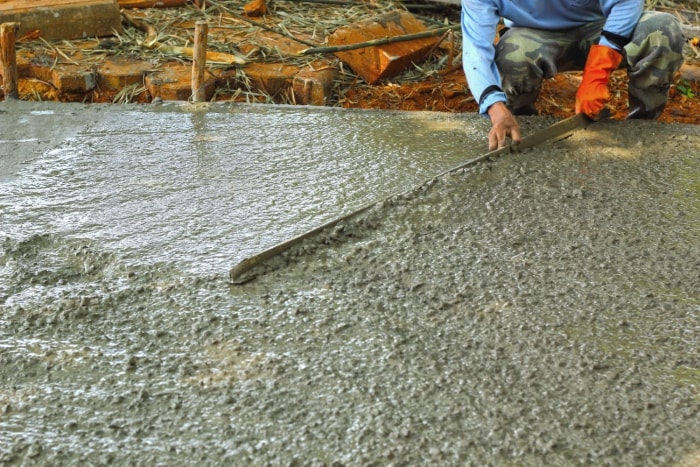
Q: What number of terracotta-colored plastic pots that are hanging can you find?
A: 0